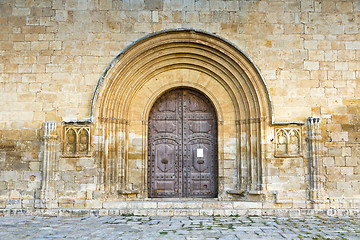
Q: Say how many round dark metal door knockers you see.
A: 2